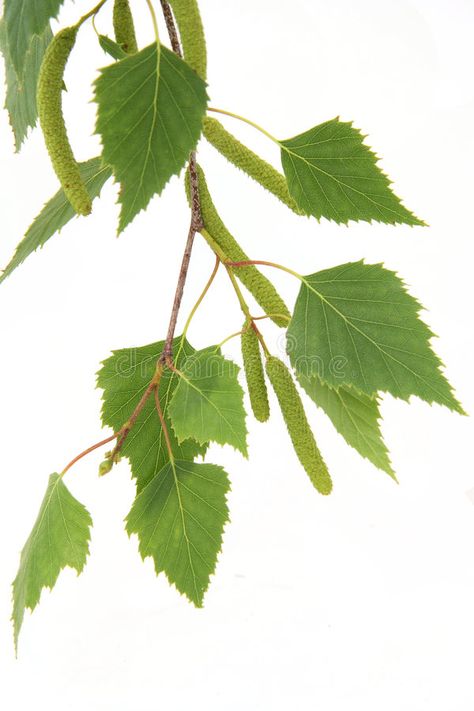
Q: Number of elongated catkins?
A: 7